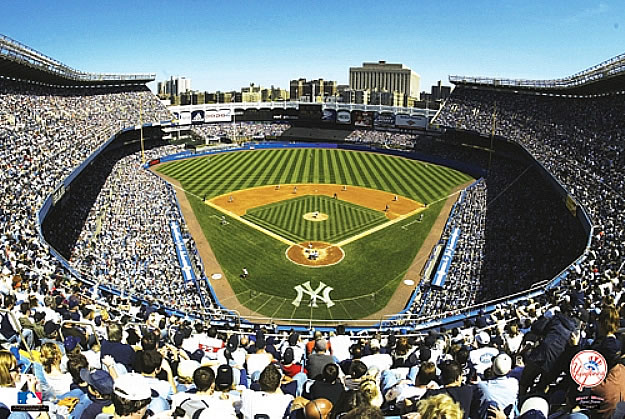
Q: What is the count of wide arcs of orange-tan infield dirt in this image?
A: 1